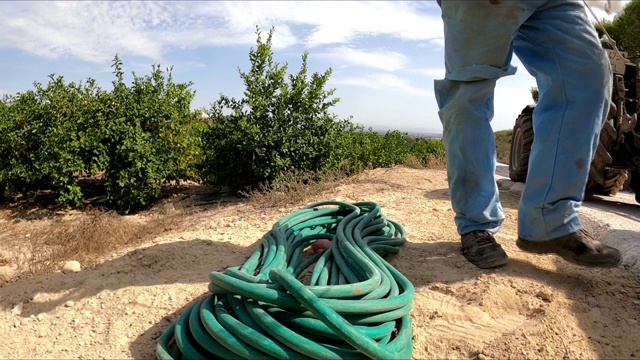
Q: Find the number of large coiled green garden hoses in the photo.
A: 1